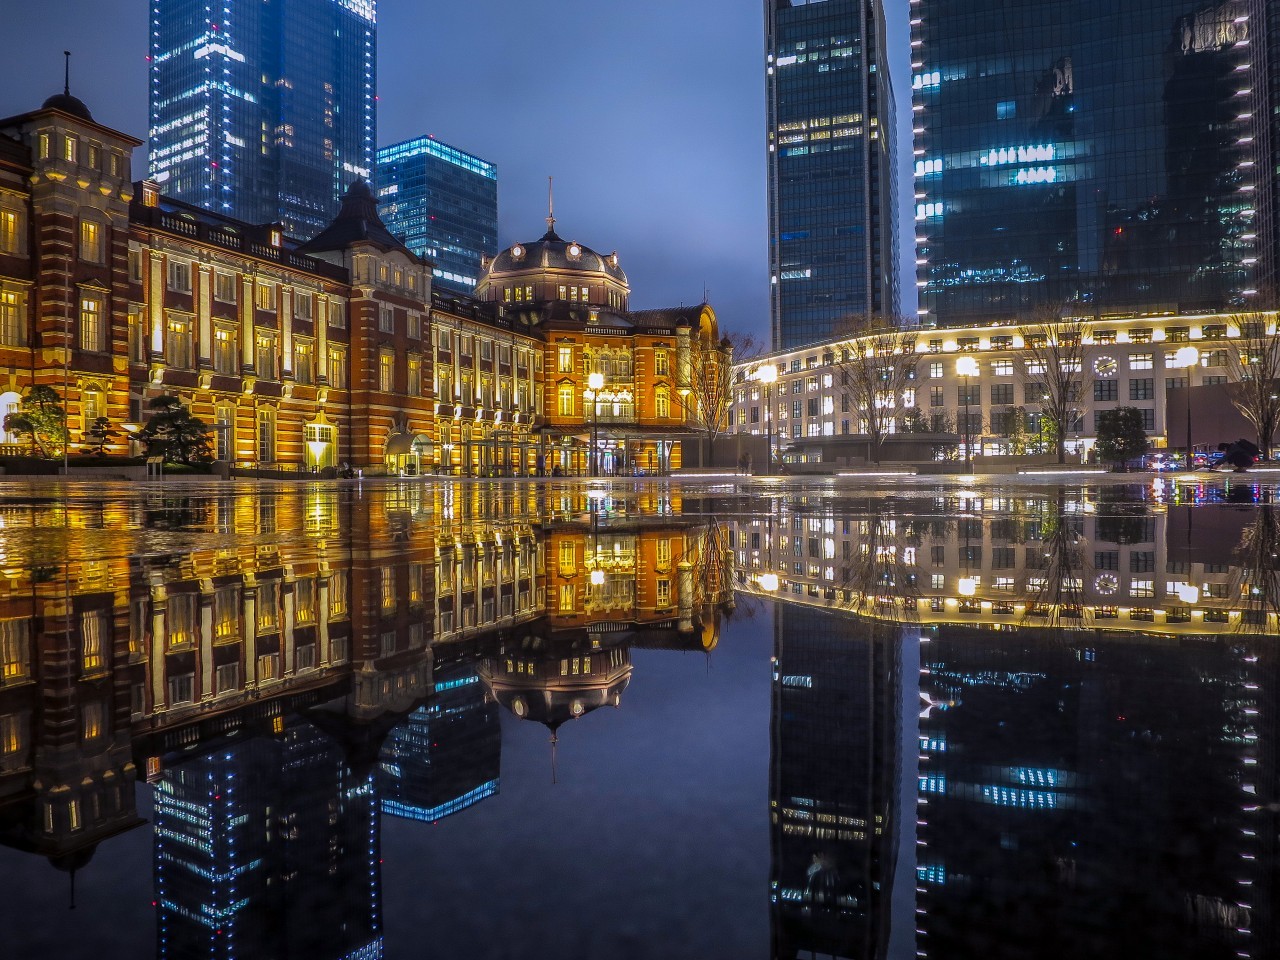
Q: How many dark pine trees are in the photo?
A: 3